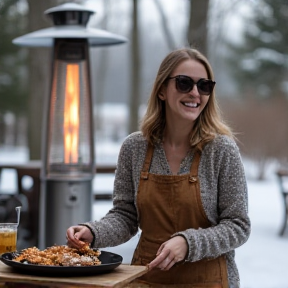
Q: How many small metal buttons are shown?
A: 2